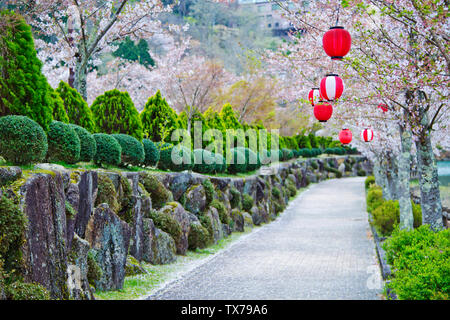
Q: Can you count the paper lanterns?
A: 7